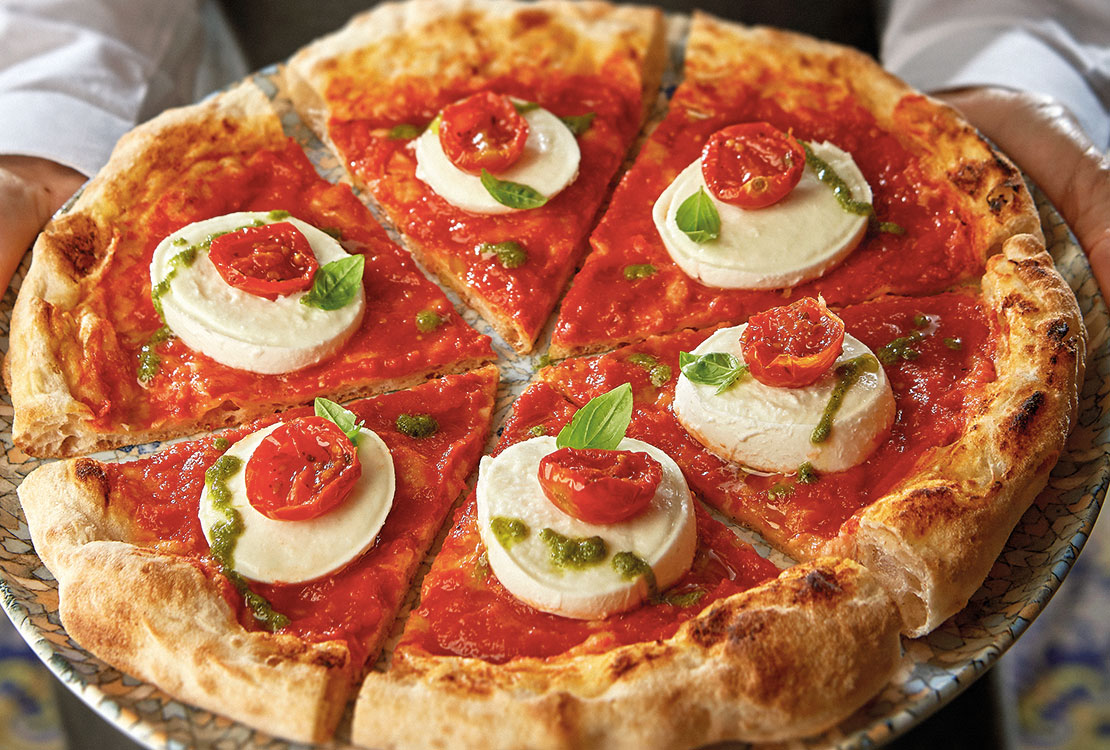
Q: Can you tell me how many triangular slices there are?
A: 6